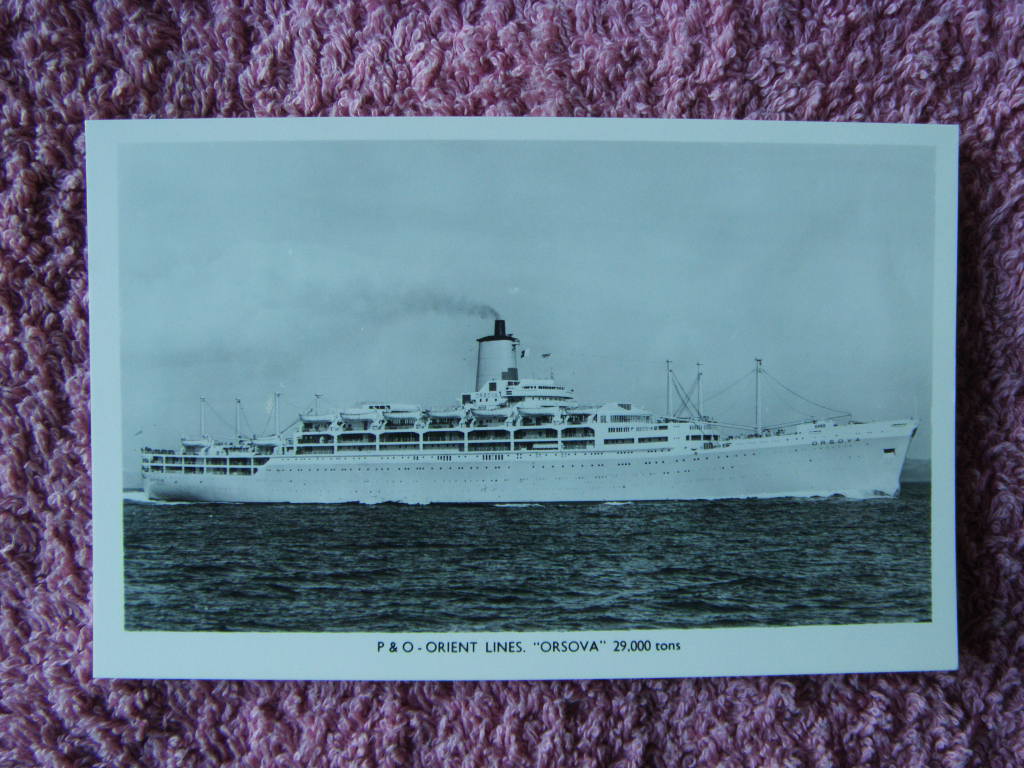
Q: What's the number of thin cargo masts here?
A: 7